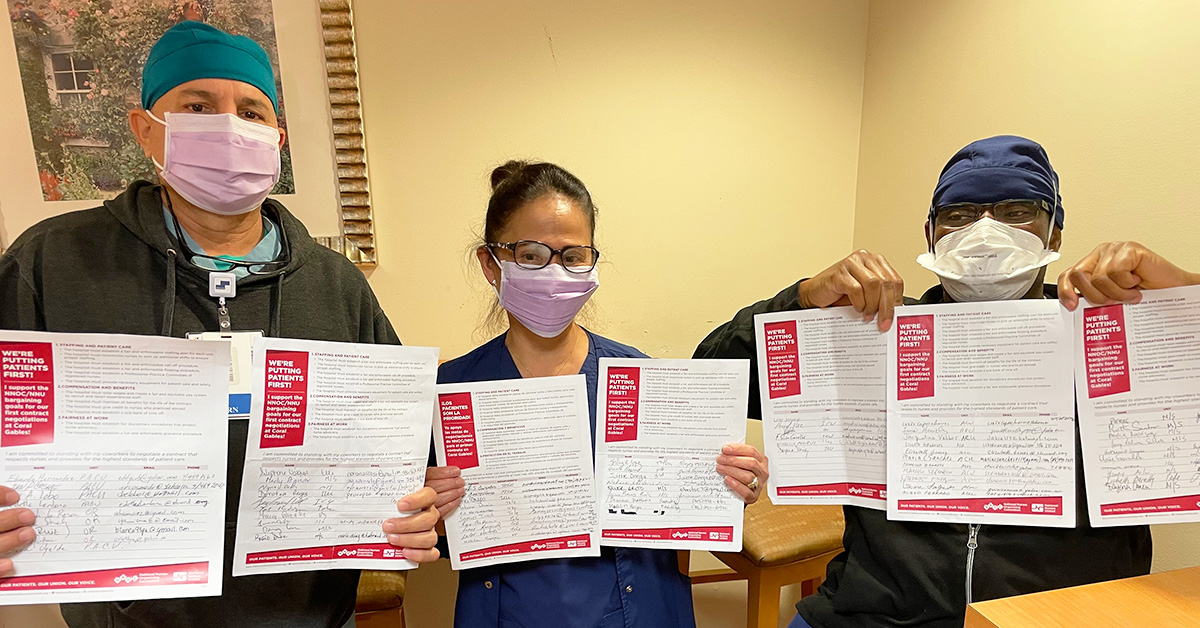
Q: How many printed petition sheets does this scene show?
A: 7